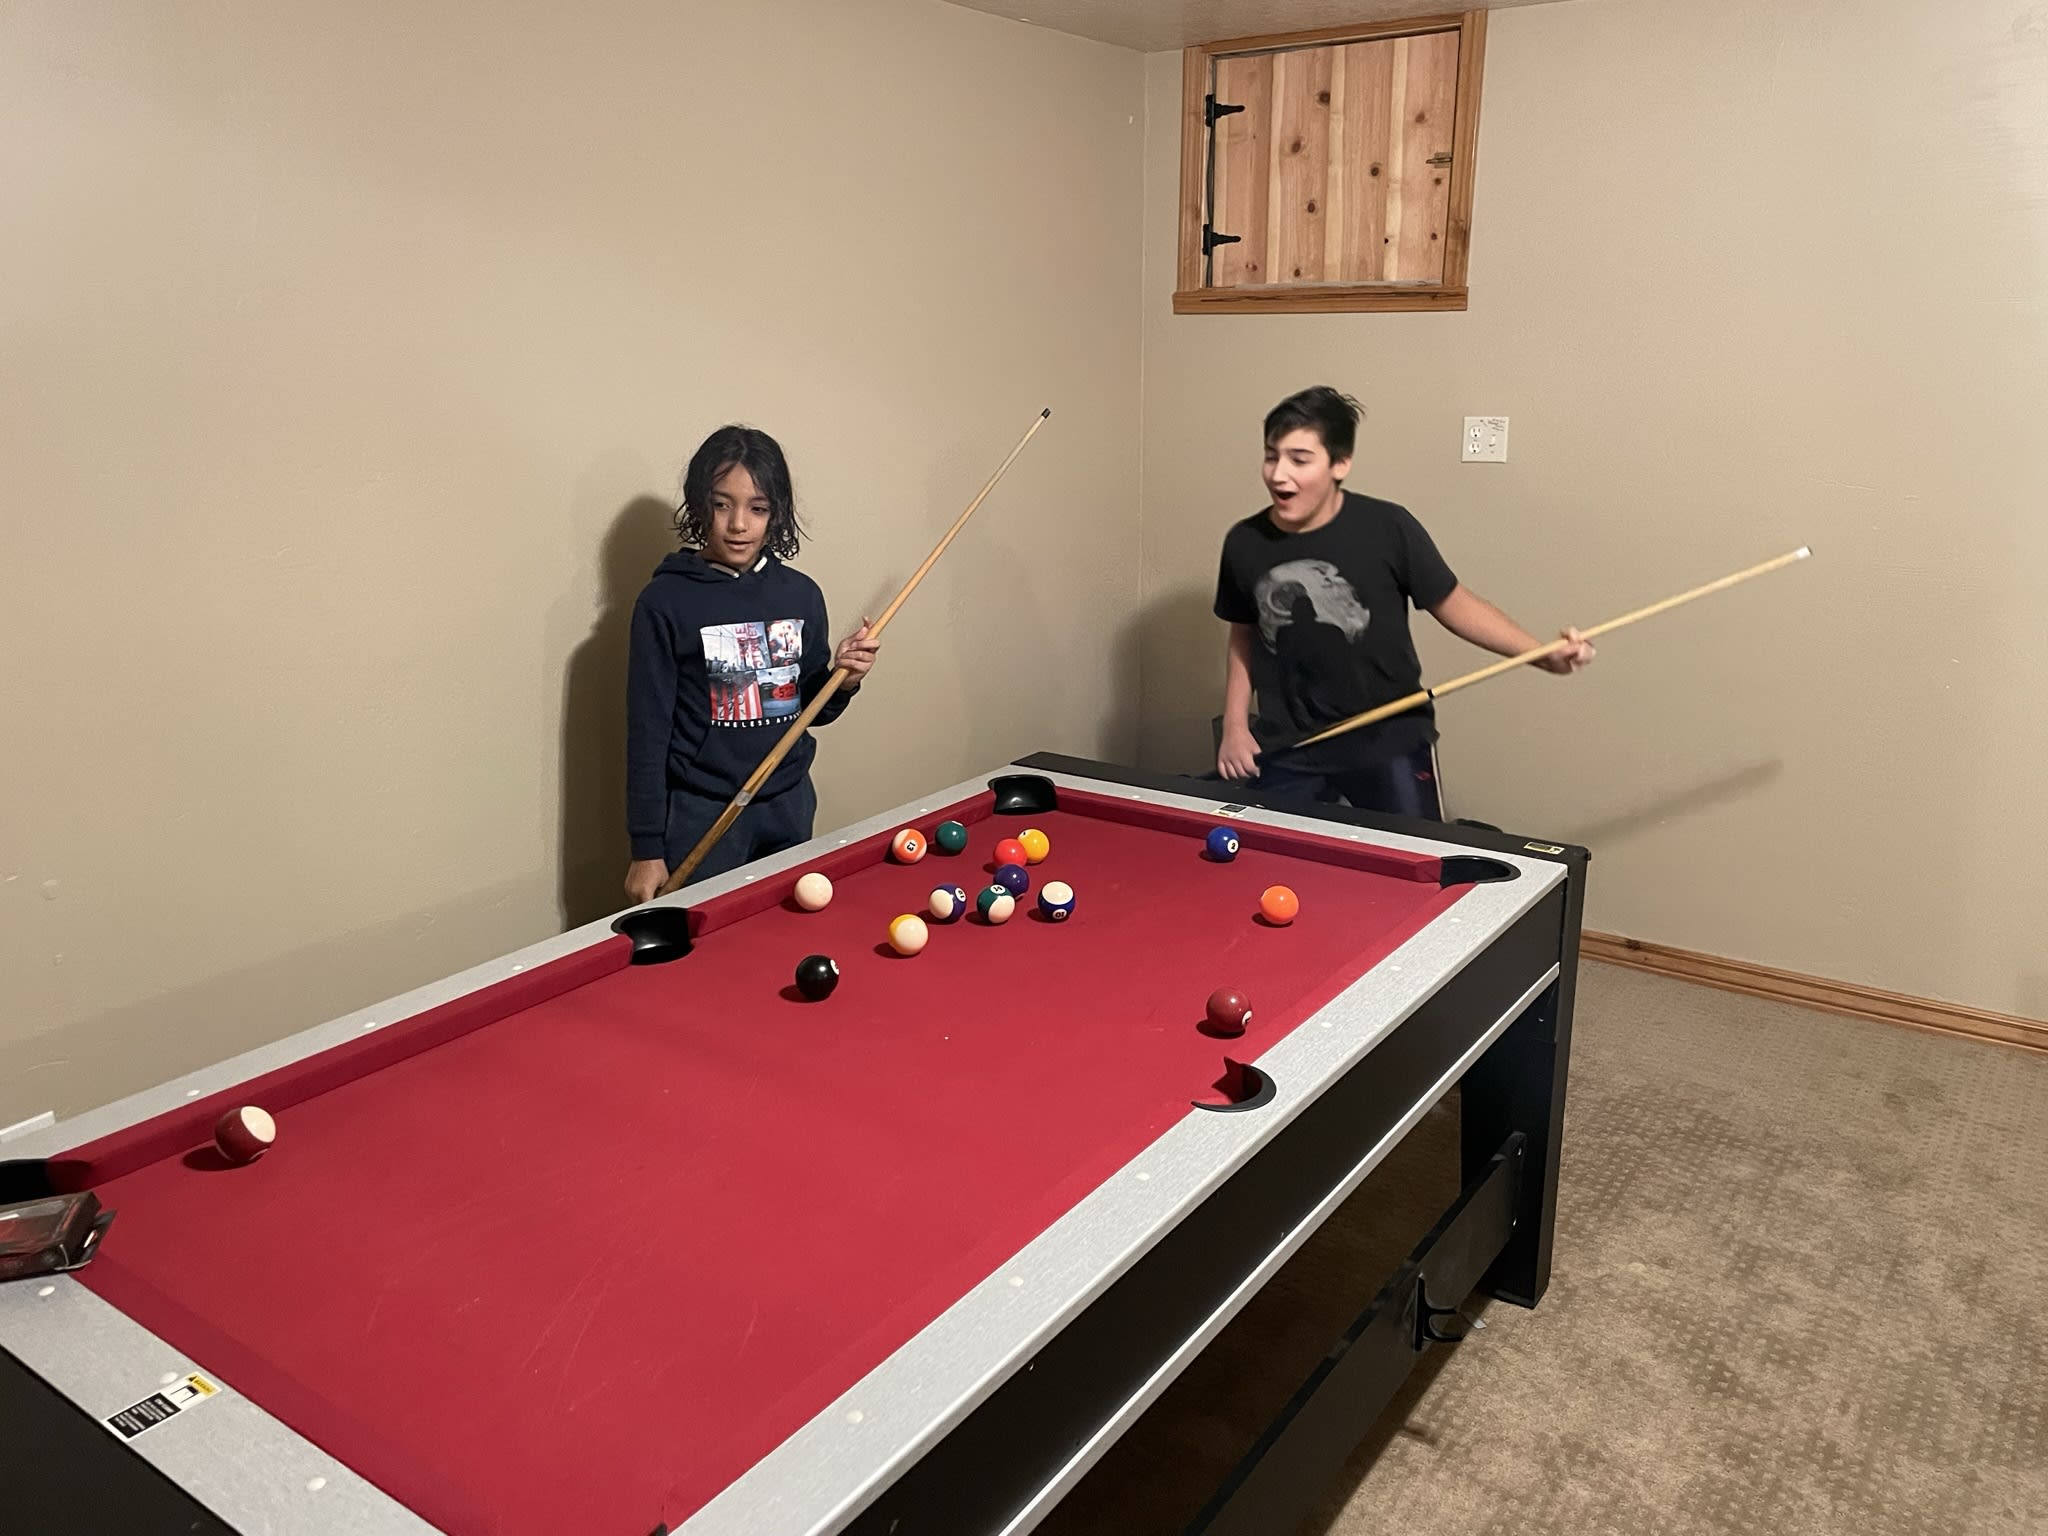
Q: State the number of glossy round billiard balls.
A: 15